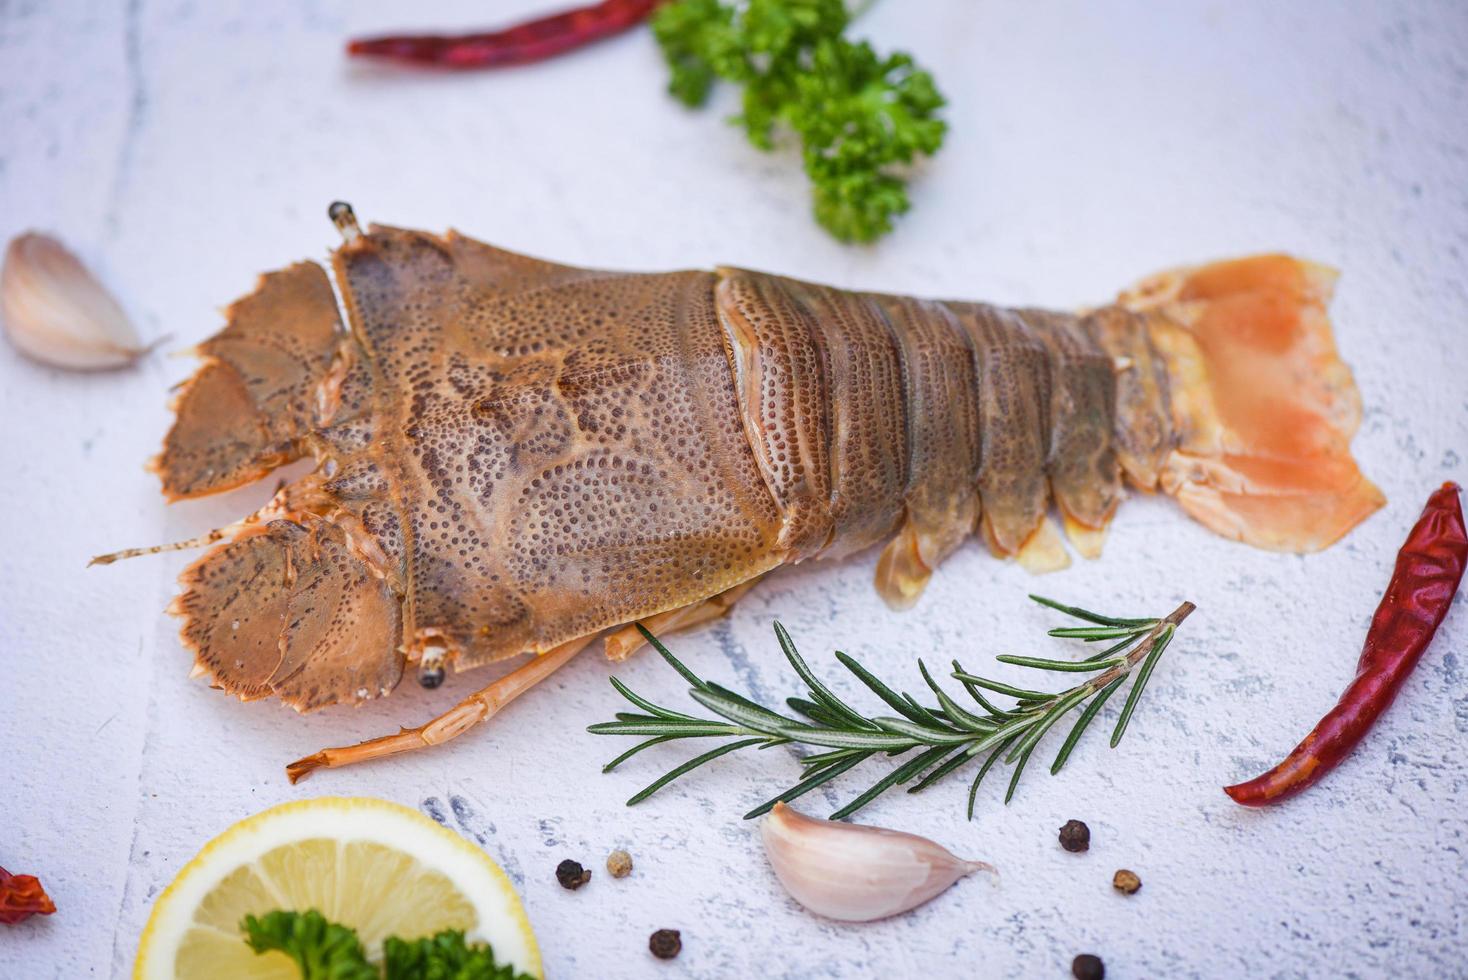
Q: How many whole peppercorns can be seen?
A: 6